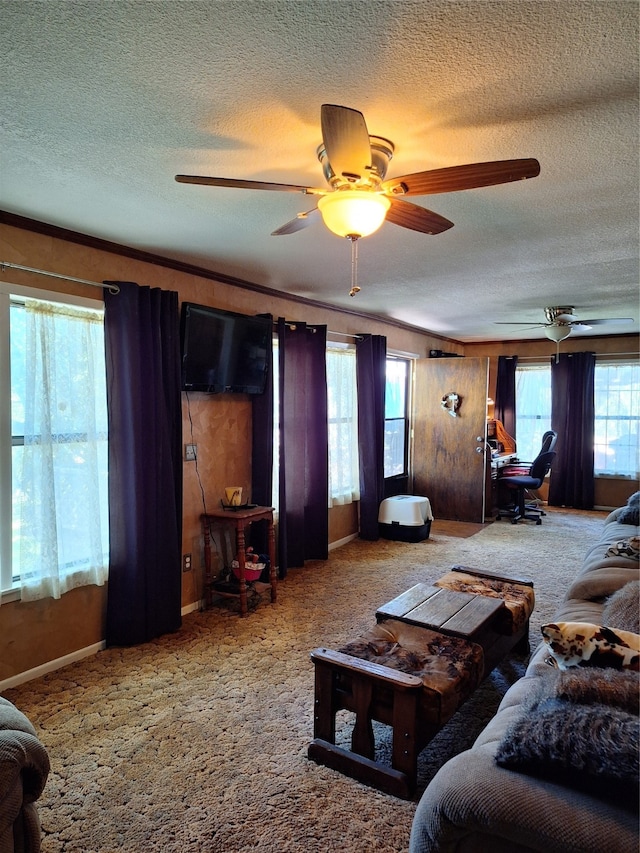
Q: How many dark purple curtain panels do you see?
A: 6